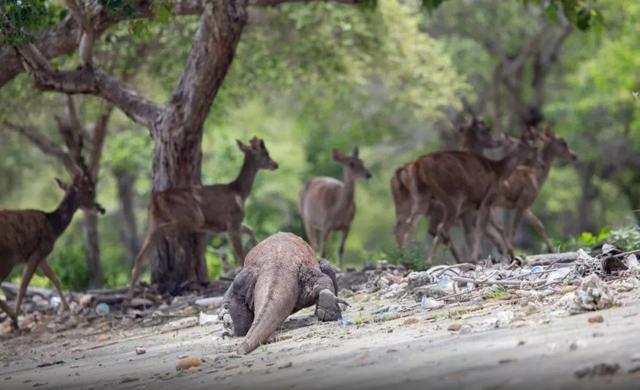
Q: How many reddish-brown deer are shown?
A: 6